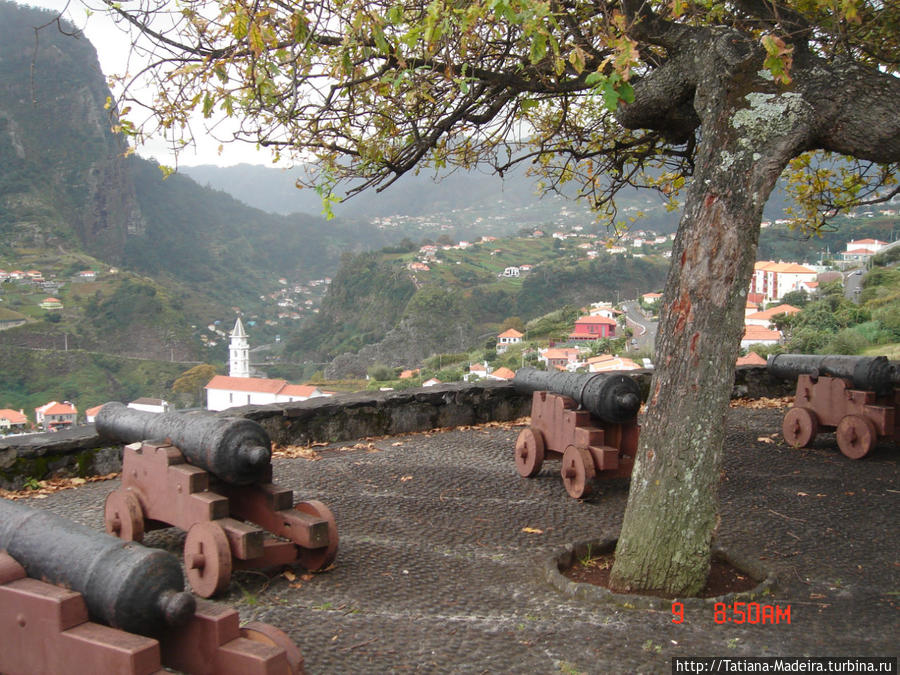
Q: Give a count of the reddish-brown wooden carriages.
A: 4